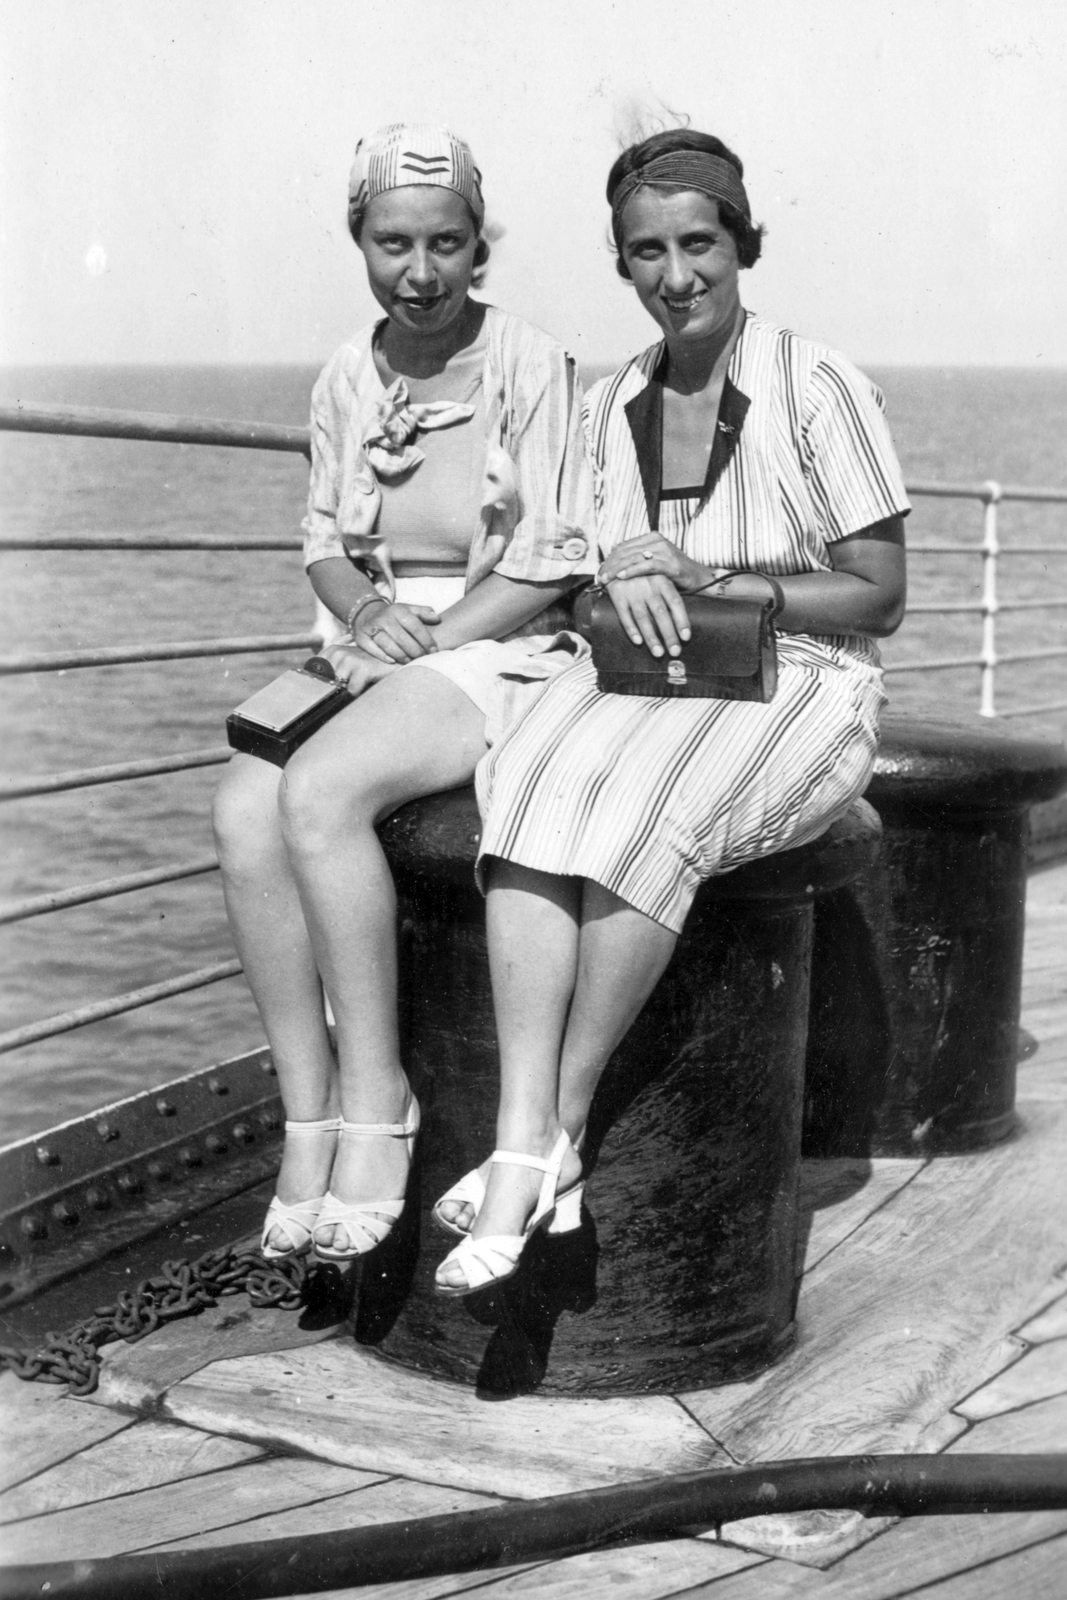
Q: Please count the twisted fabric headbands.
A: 1